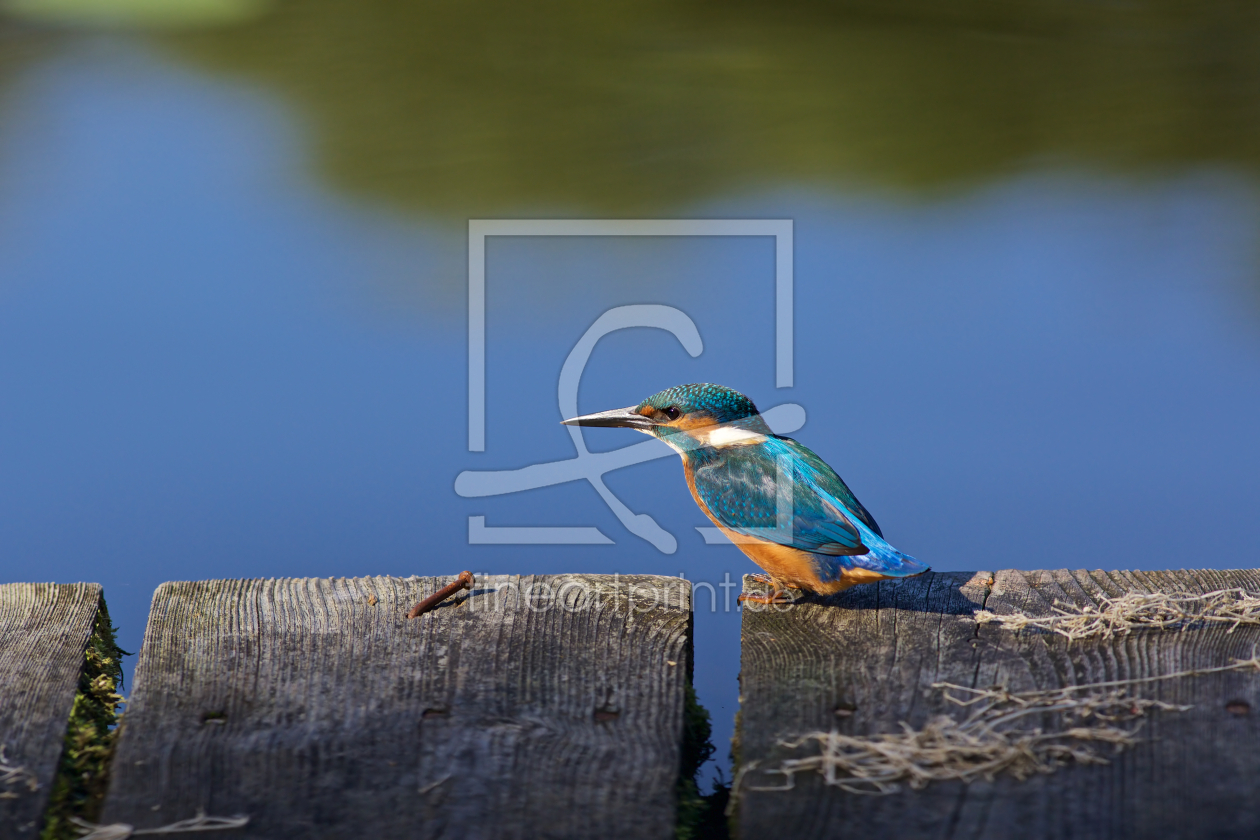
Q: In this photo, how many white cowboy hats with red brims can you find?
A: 0